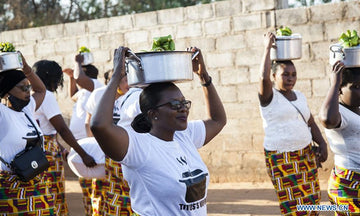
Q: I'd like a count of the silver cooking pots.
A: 5